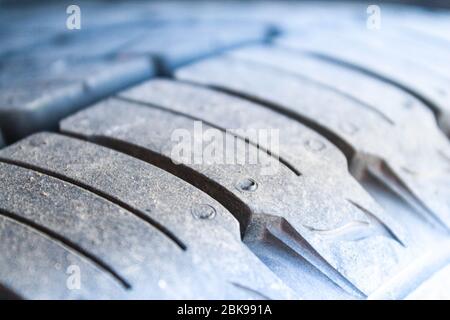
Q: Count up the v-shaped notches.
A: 2